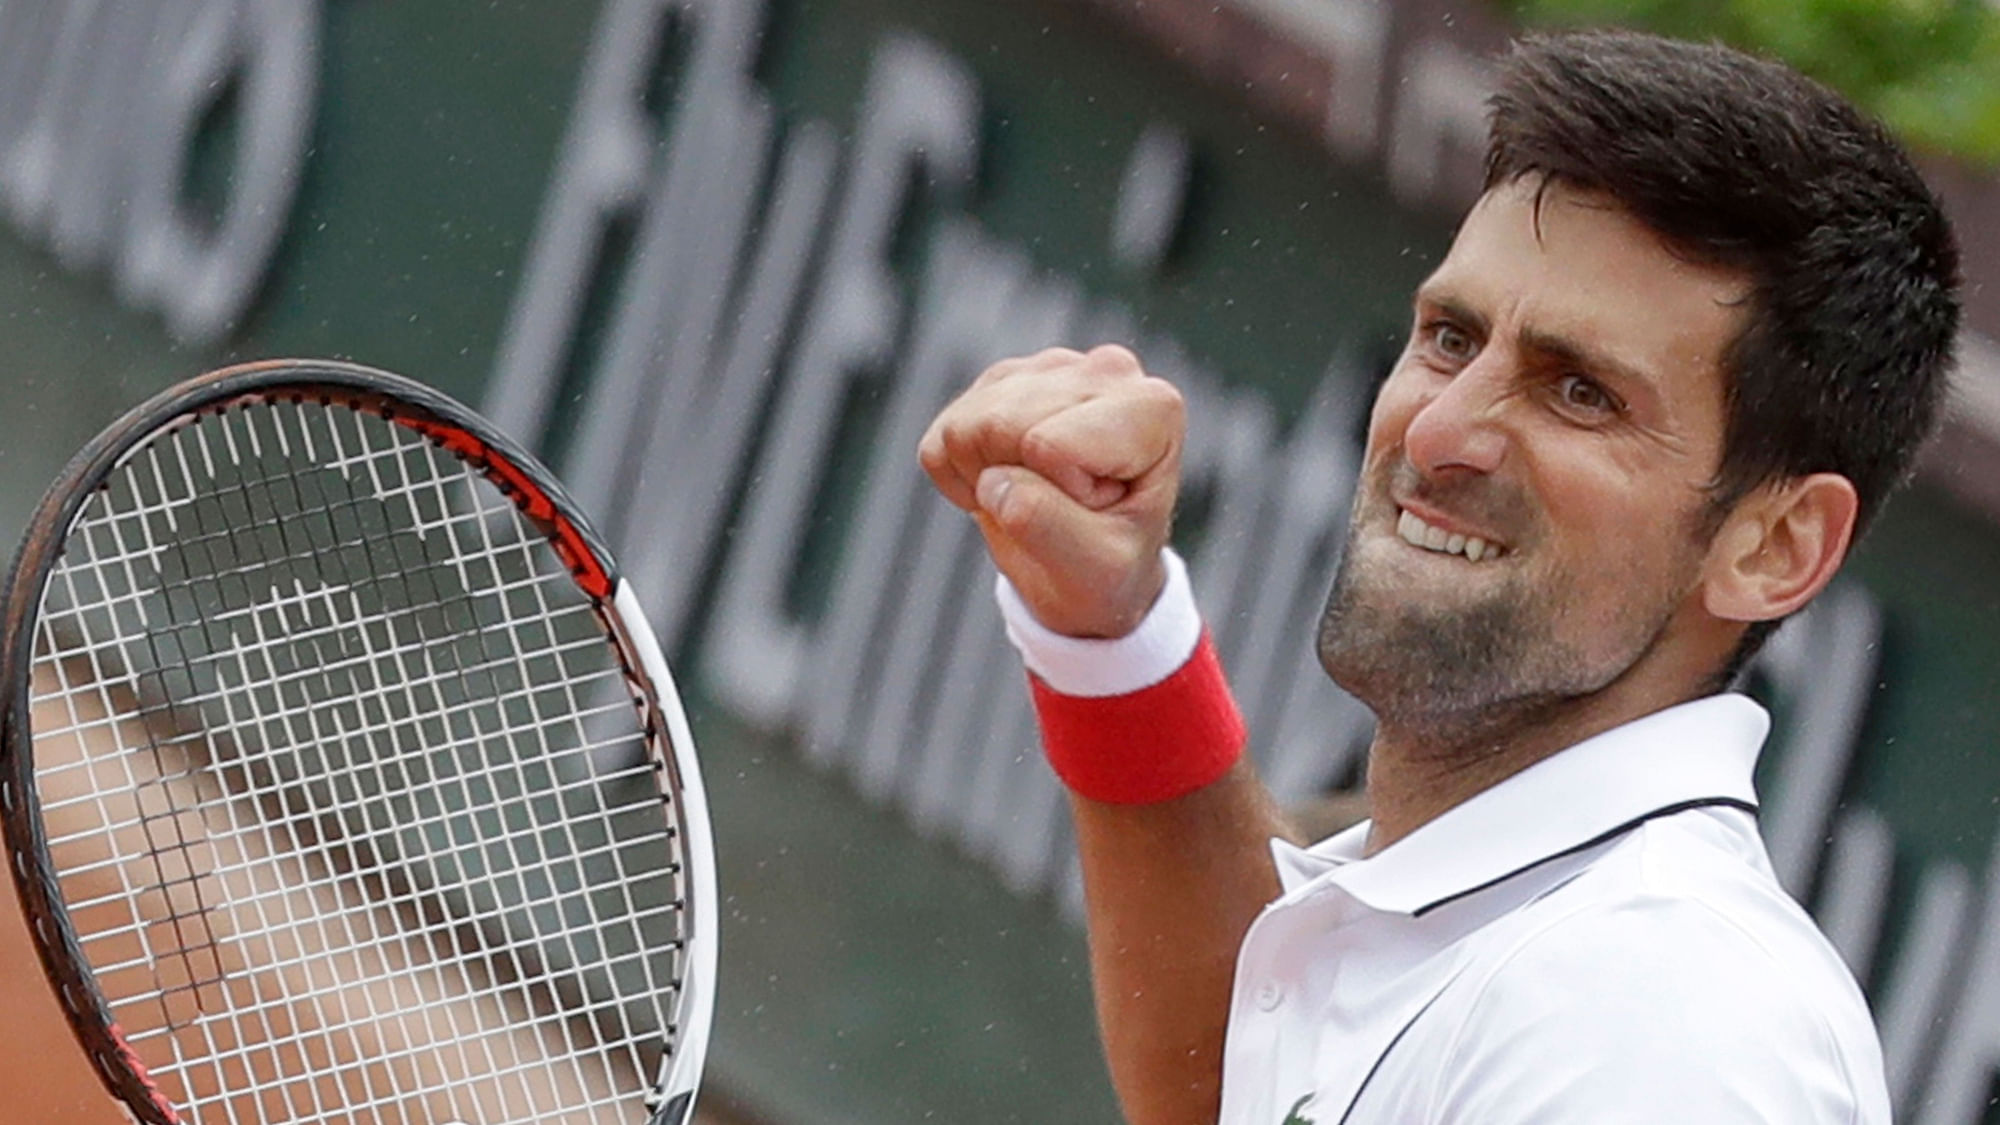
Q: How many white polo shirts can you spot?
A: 1